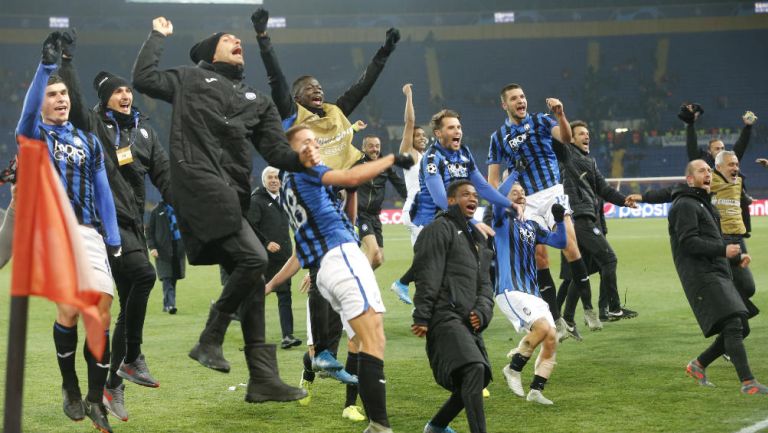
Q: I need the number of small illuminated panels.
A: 4